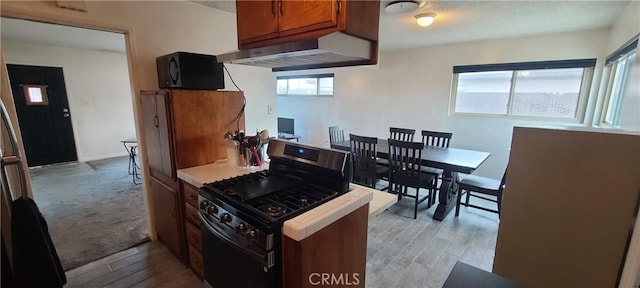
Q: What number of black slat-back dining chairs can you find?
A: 6